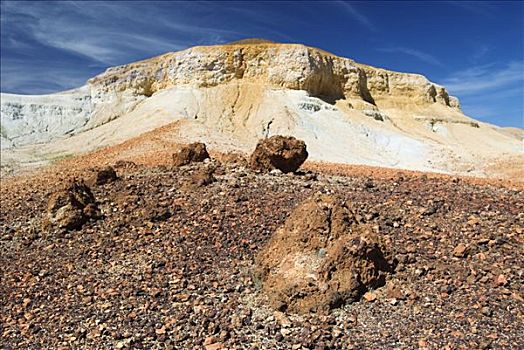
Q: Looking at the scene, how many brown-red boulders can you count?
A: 5